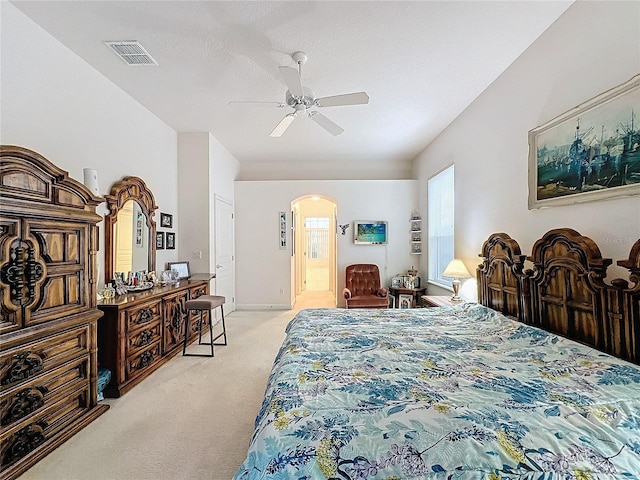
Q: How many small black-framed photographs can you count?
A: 3